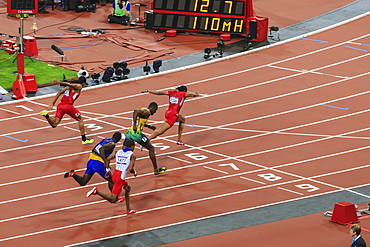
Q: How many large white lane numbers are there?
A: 7